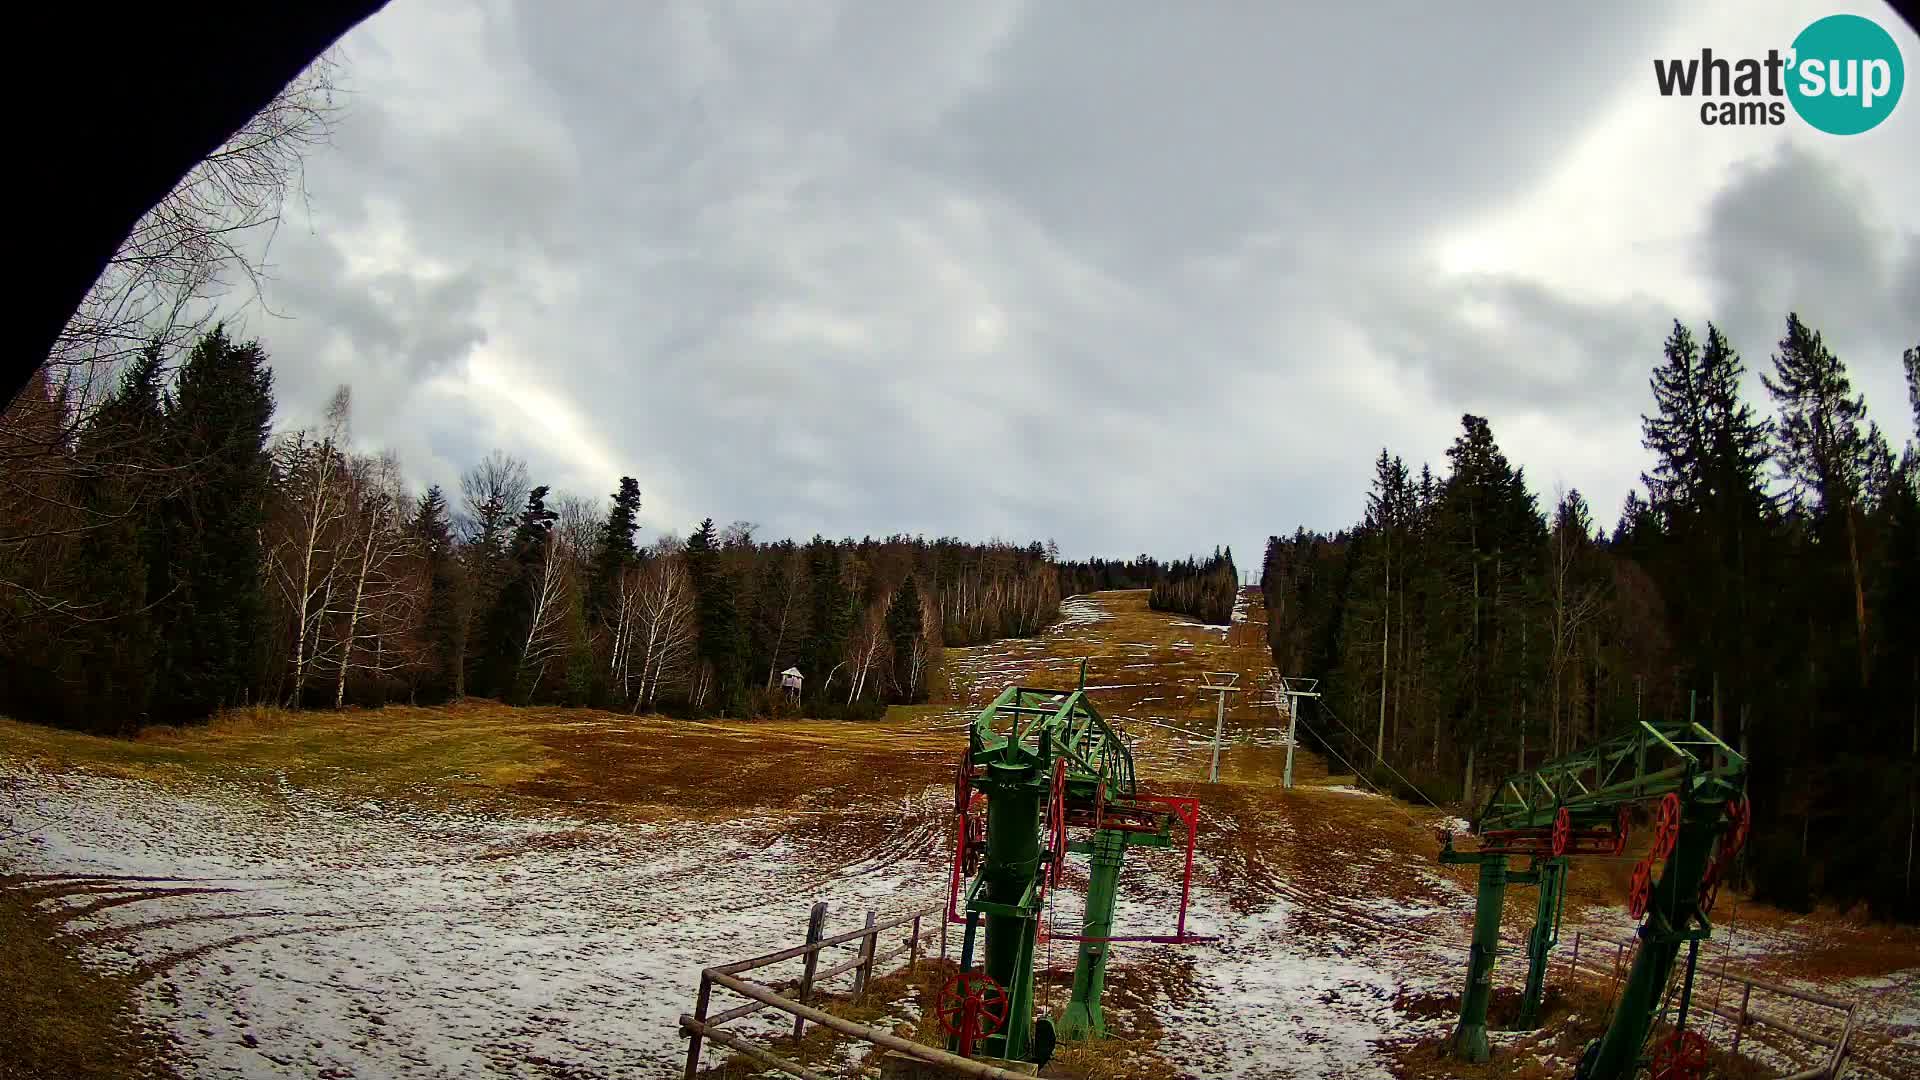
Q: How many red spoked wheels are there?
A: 13